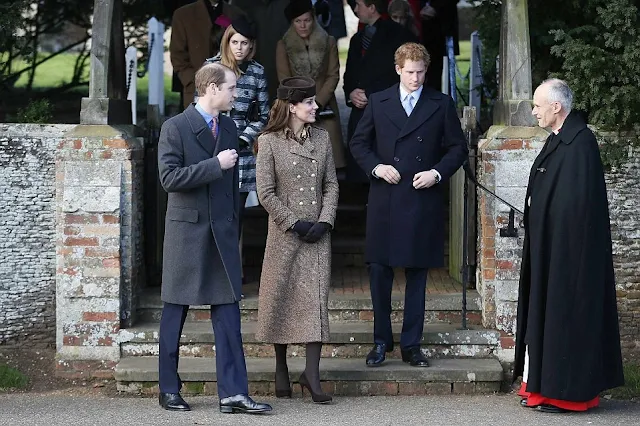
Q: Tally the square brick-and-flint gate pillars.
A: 2